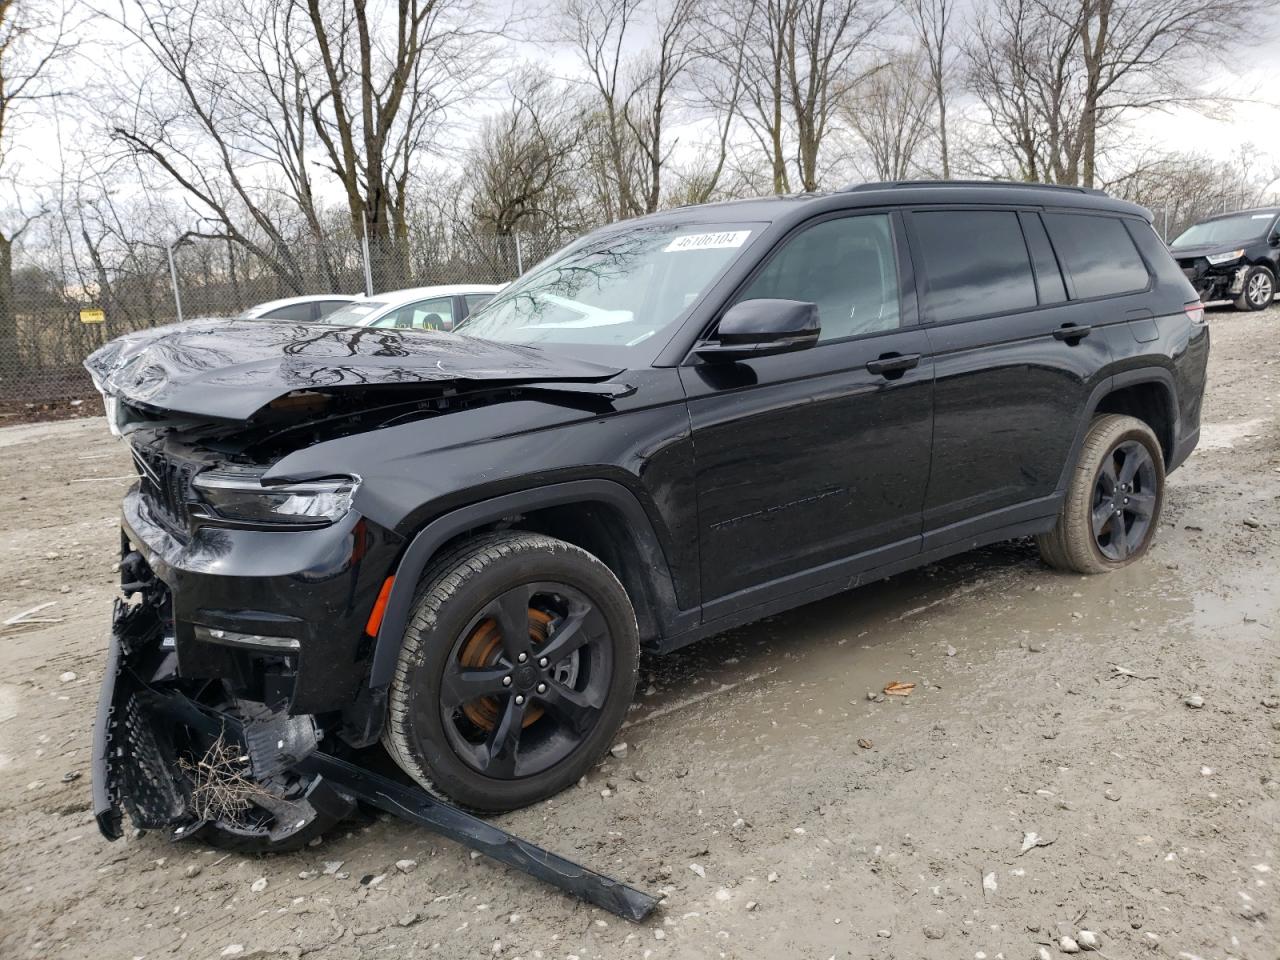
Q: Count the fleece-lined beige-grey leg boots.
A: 0